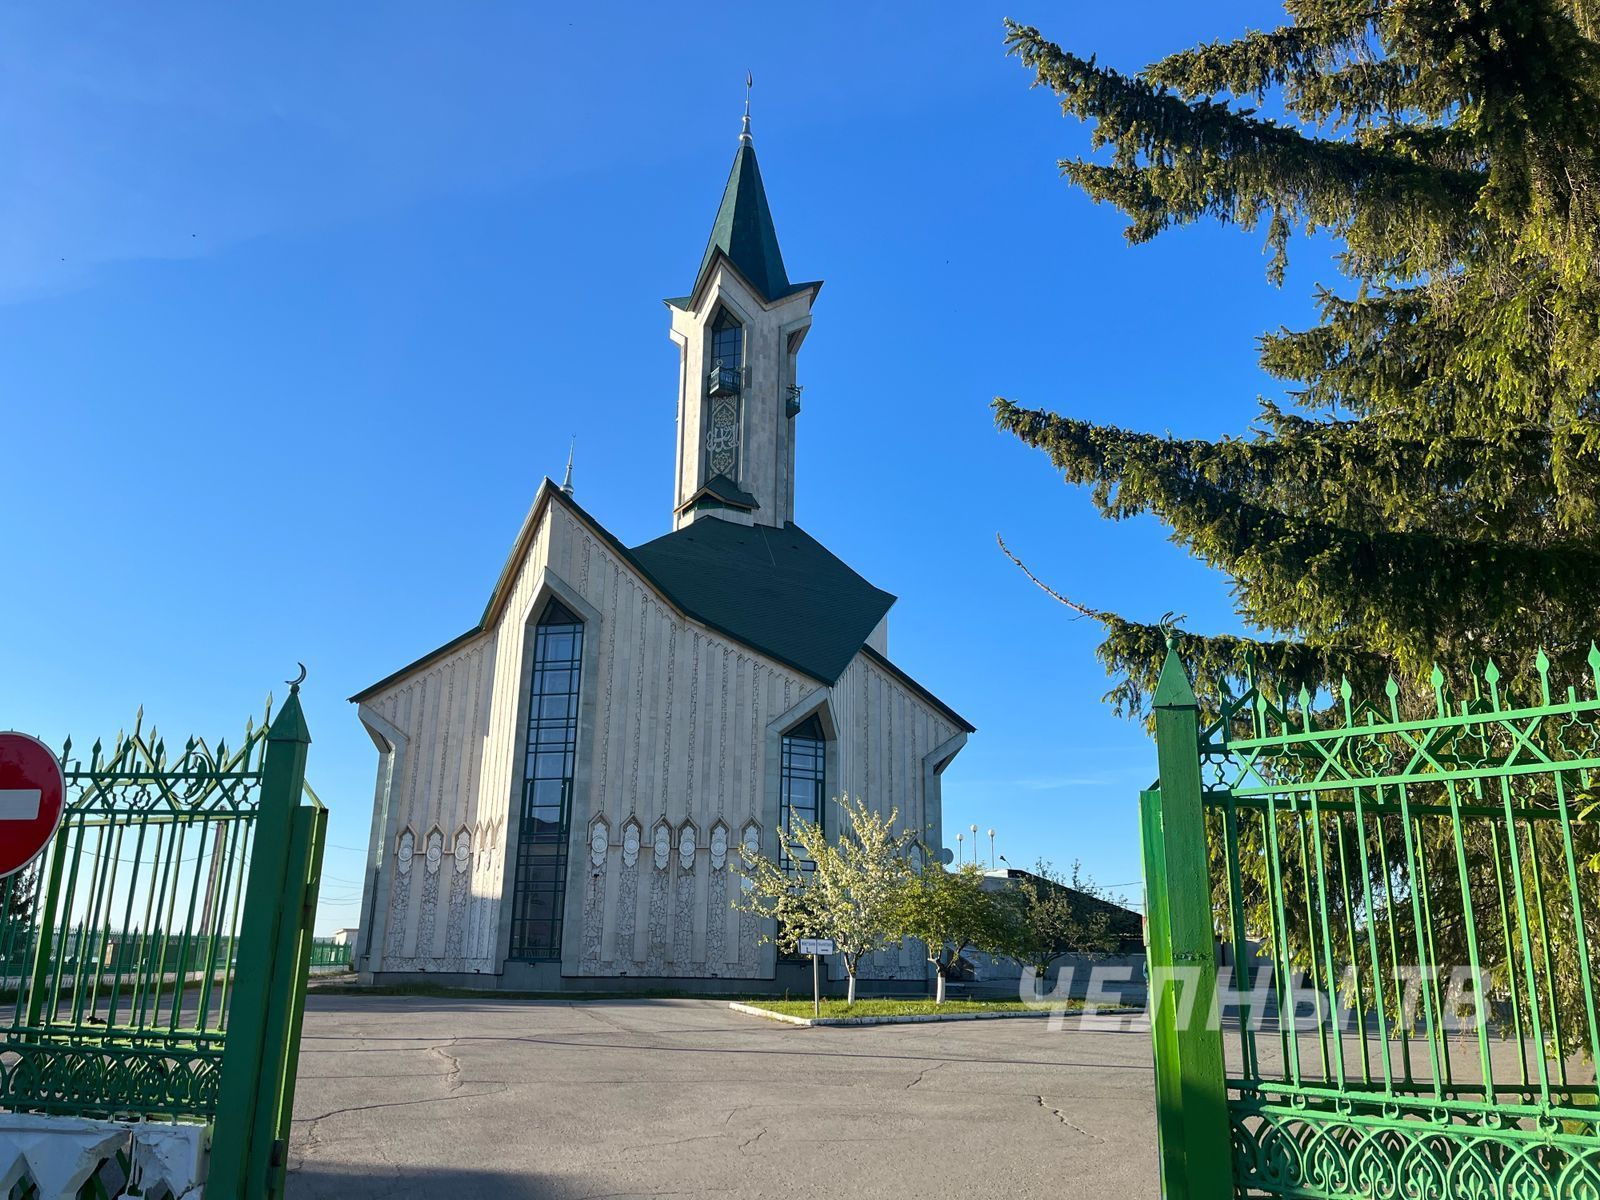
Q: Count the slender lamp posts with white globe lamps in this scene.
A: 3